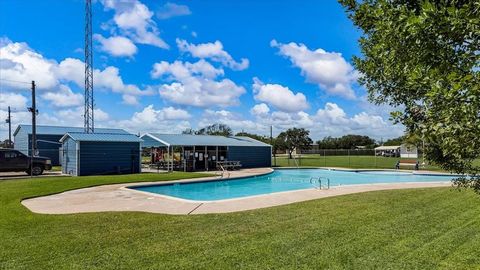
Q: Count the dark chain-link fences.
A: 1